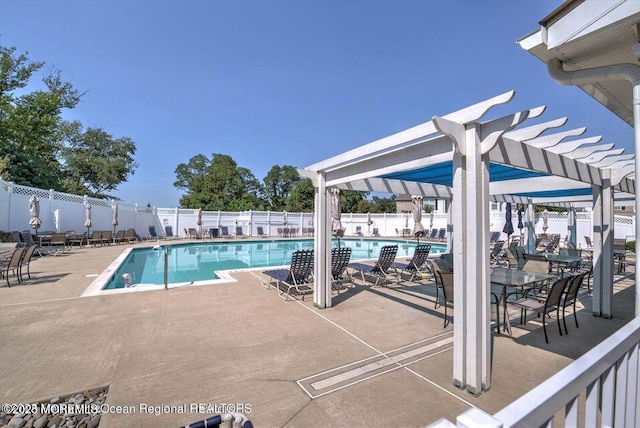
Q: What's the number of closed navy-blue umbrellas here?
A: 2